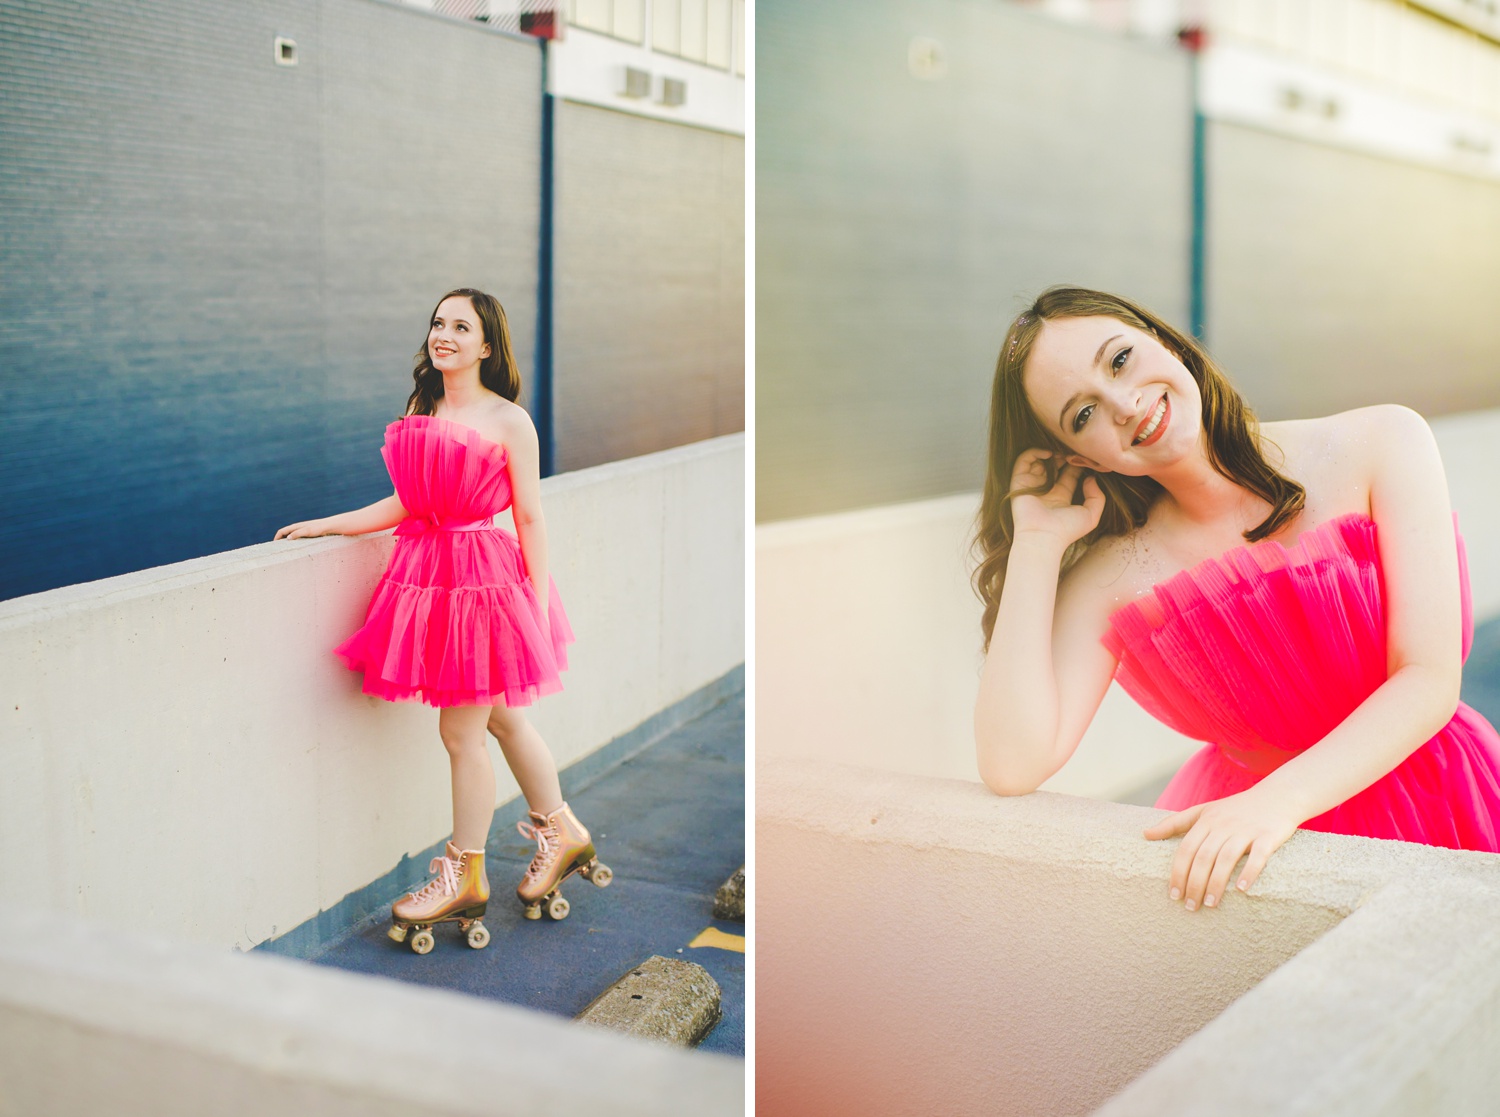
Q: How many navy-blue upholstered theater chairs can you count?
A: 0